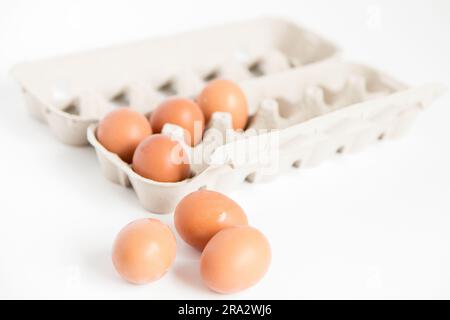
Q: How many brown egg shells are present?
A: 7